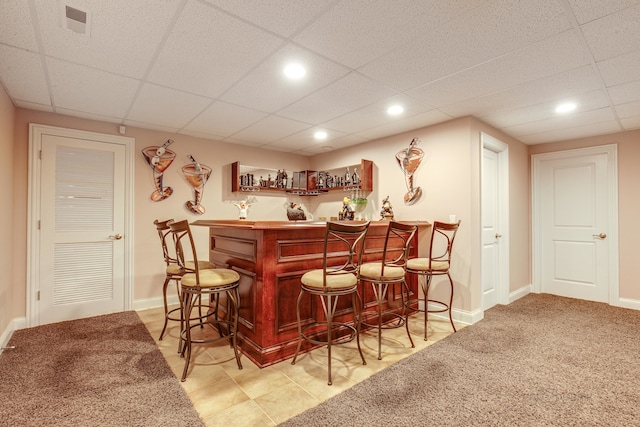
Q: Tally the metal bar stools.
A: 5